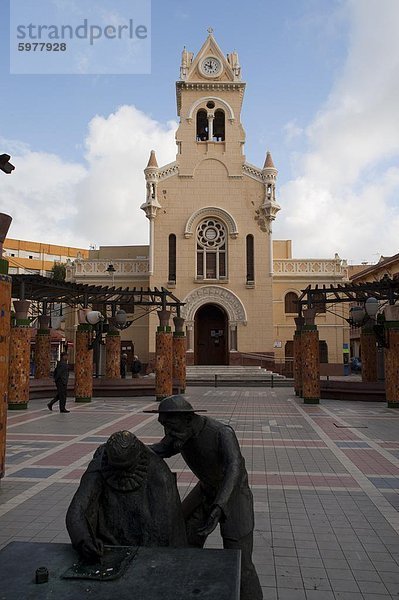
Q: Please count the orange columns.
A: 11